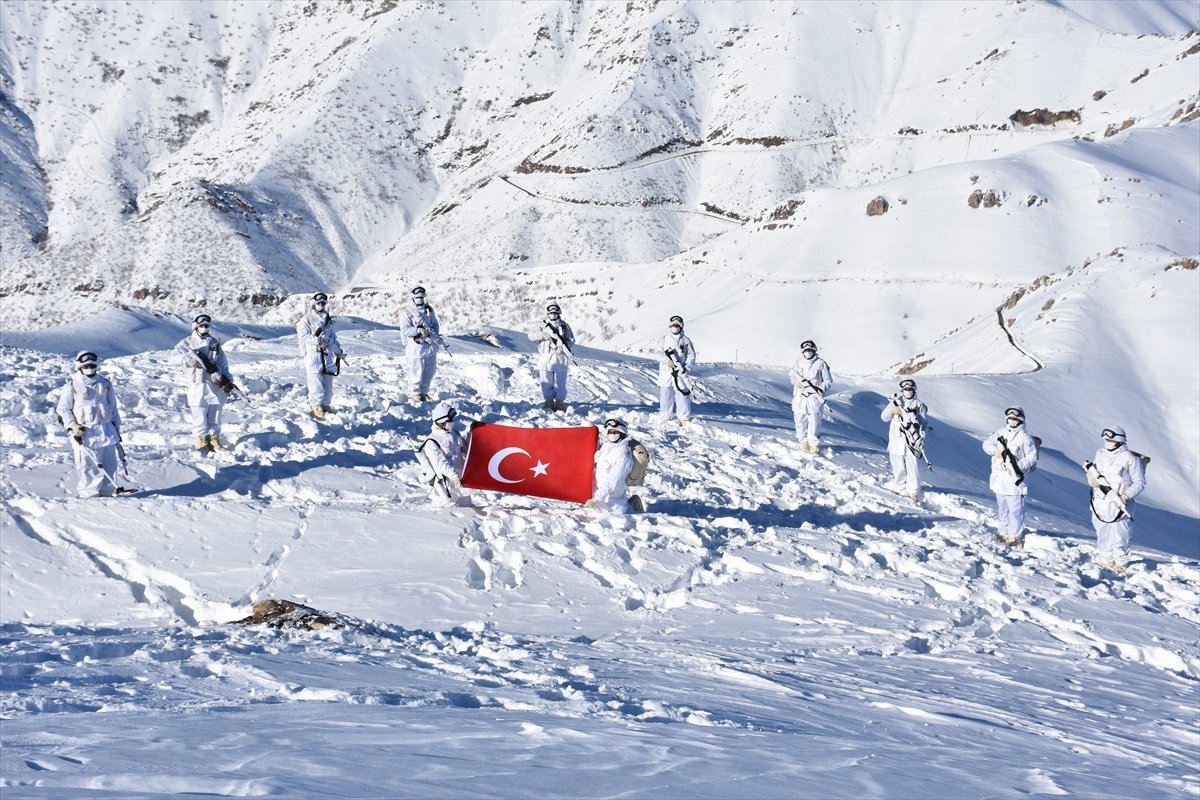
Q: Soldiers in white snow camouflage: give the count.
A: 12